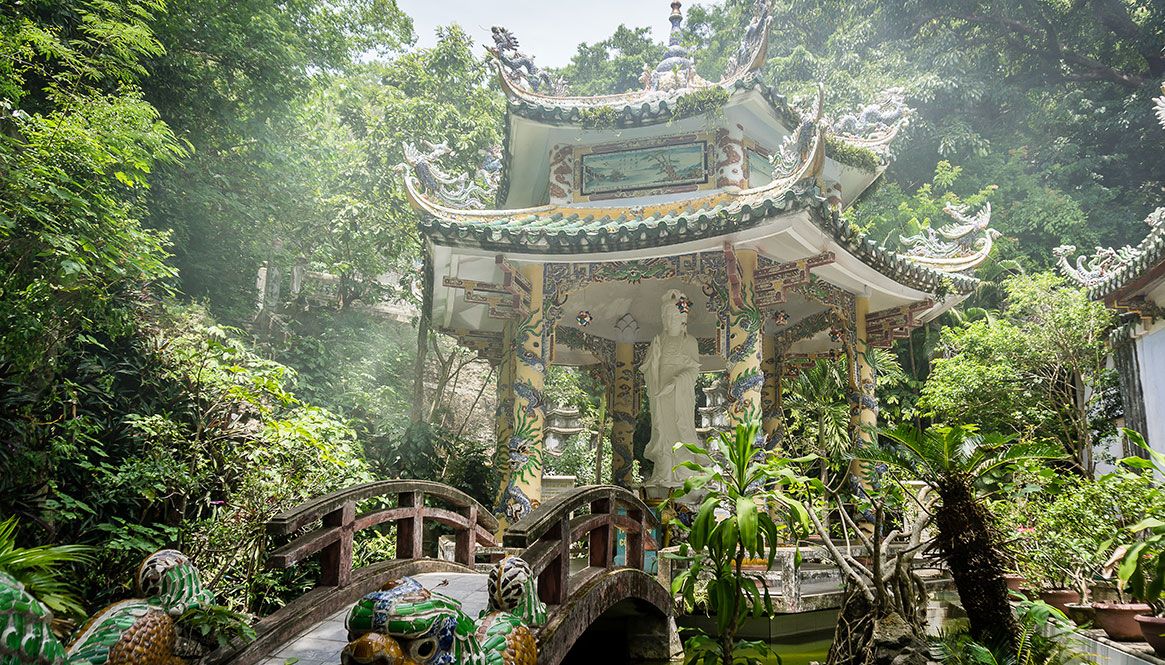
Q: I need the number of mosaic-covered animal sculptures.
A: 2